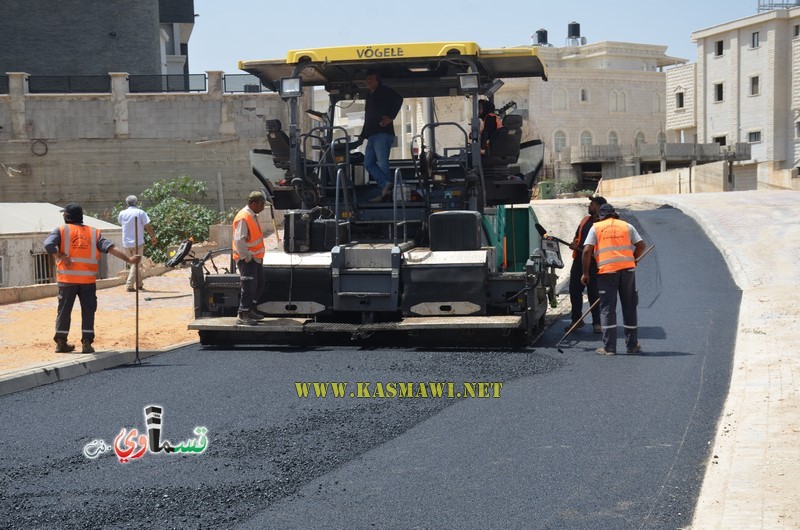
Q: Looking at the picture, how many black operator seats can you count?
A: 2